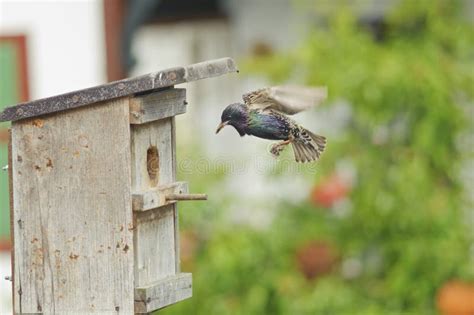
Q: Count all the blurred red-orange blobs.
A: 3